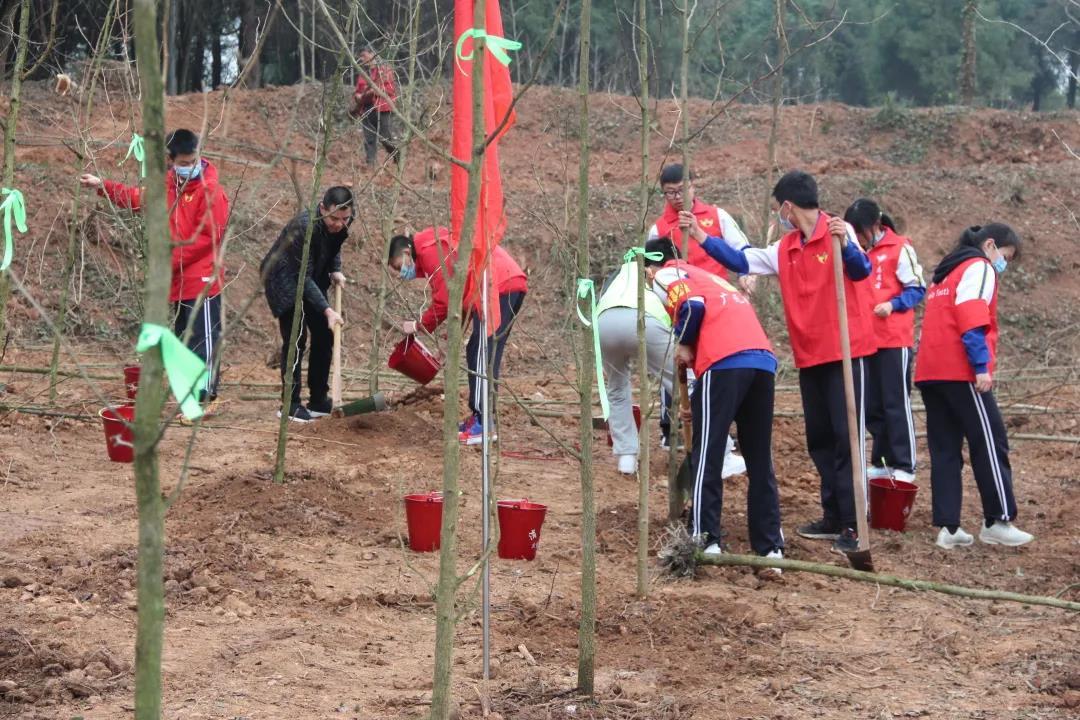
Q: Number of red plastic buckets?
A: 7